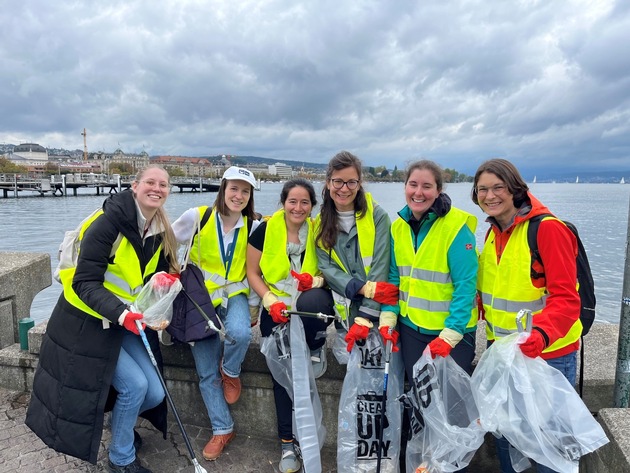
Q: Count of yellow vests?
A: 6